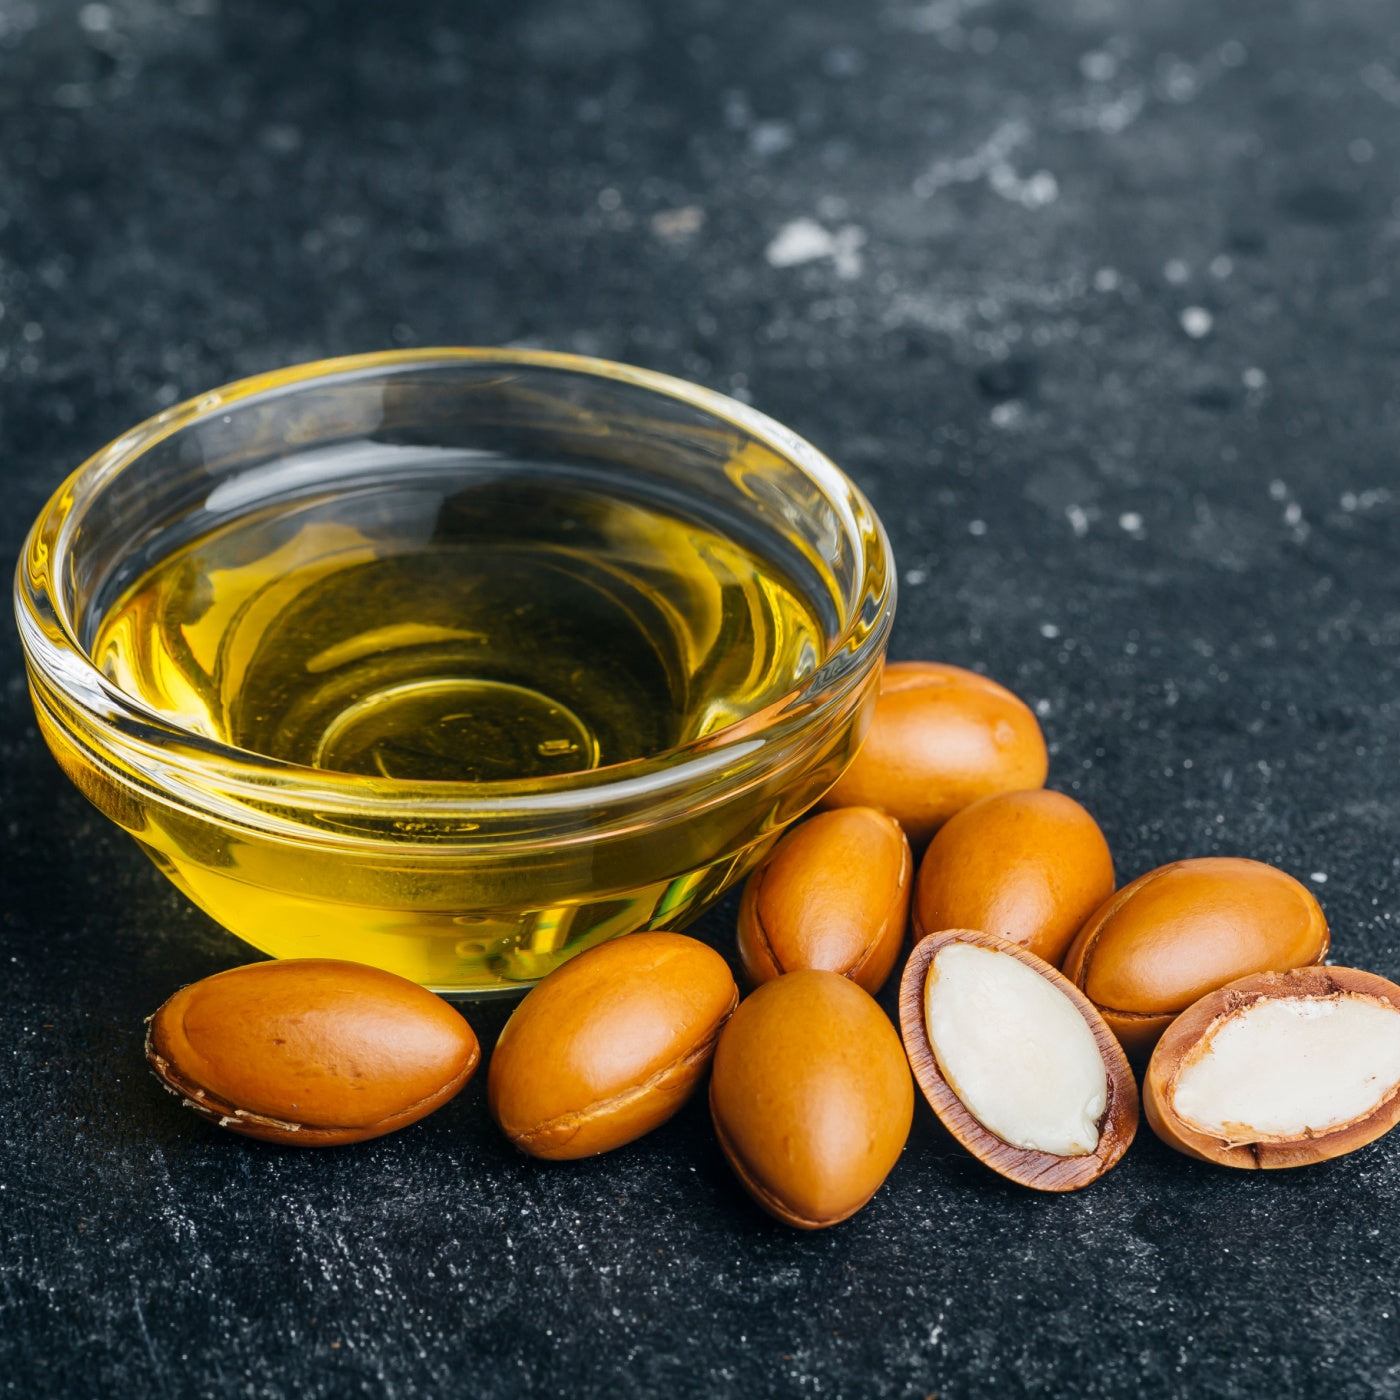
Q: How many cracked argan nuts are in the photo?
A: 2